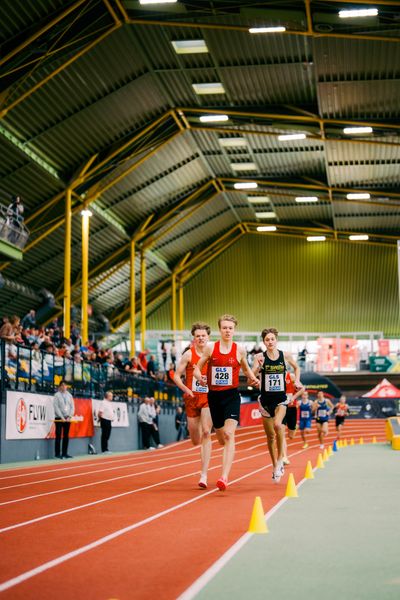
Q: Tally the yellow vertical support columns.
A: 6